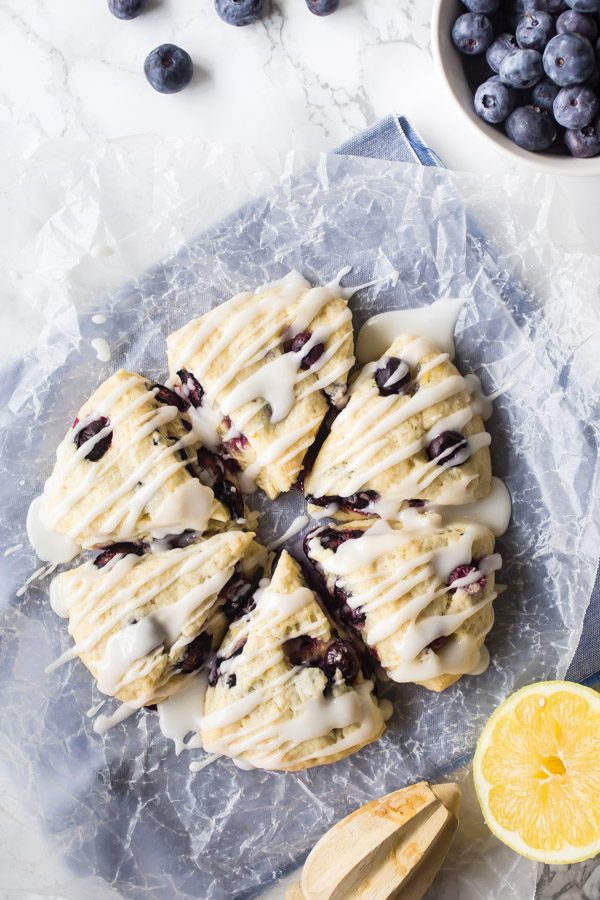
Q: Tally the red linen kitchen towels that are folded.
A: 0